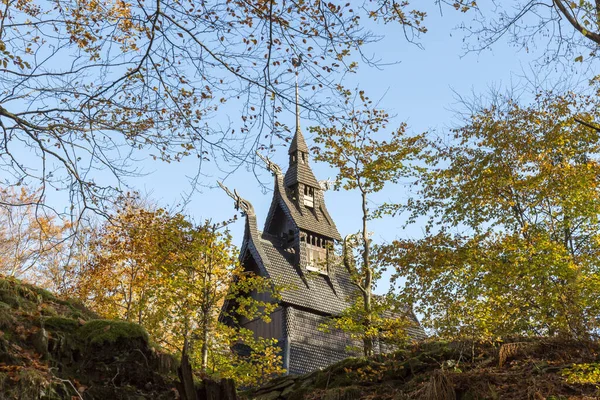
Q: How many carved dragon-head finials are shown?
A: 4